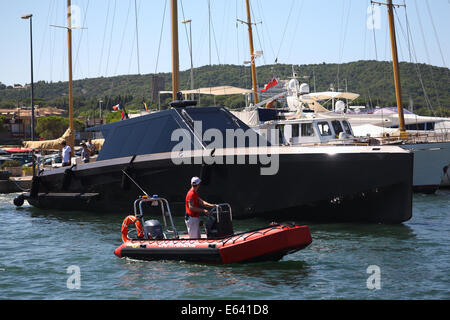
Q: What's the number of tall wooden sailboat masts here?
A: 4